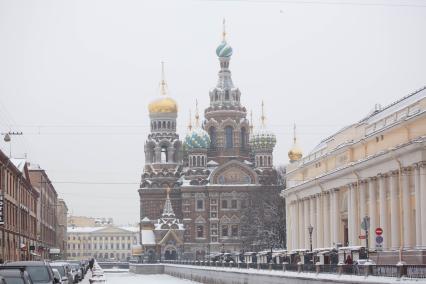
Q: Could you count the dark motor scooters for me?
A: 0